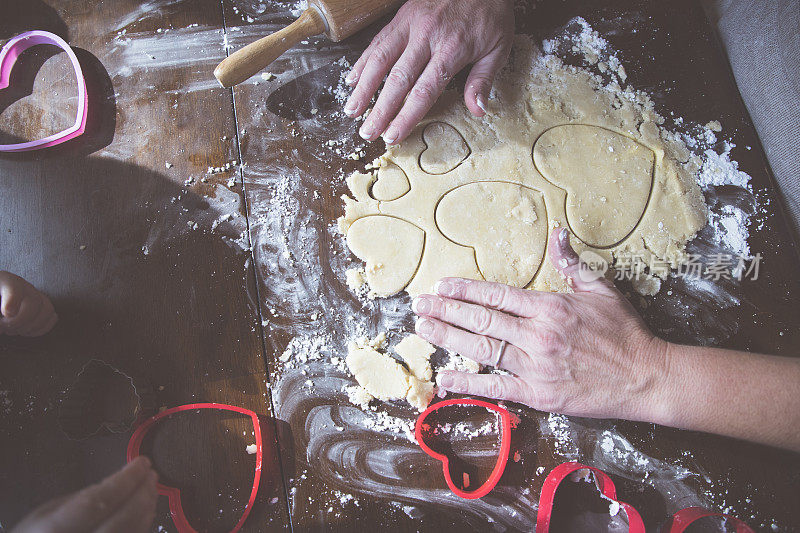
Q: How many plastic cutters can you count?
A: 5